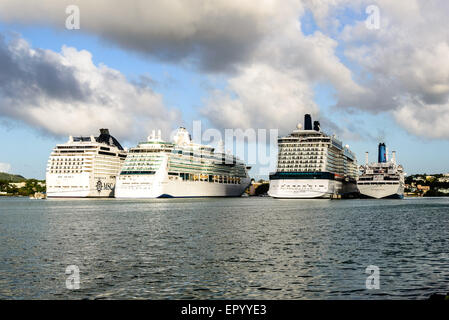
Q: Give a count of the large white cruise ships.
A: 4